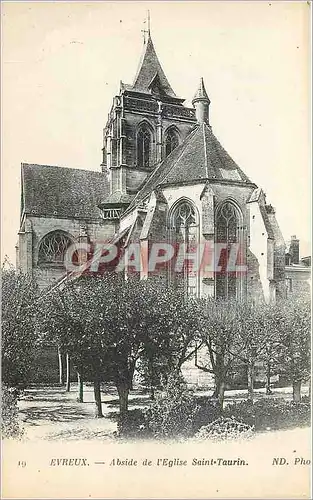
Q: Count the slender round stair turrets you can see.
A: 1